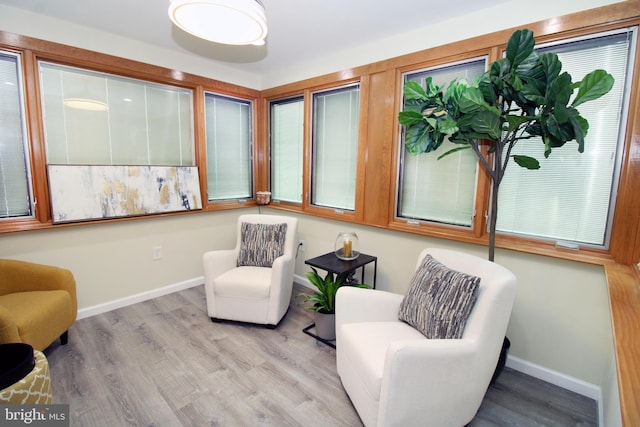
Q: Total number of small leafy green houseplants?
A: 1